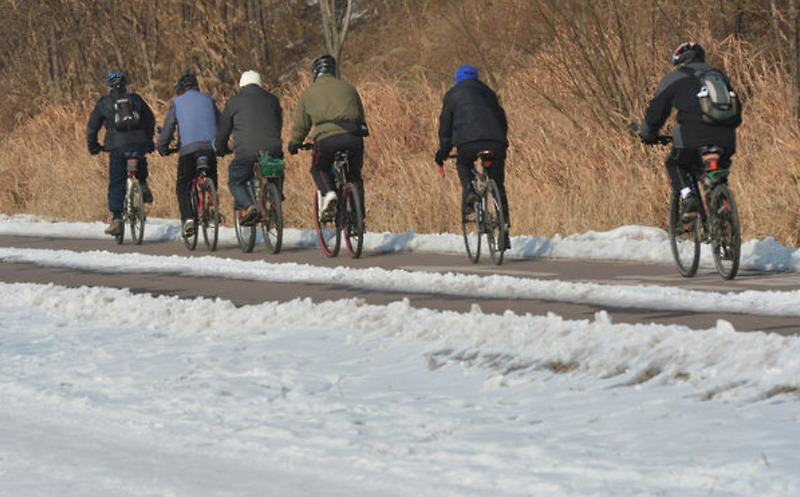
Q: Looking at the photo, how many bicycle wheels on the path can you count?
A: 12